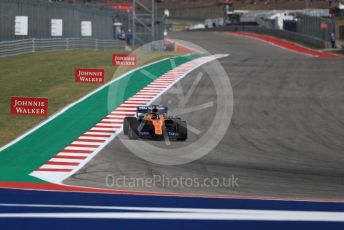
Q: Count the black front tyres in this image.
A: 2